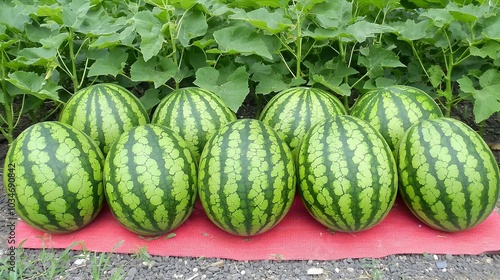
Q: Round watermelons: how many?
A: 9